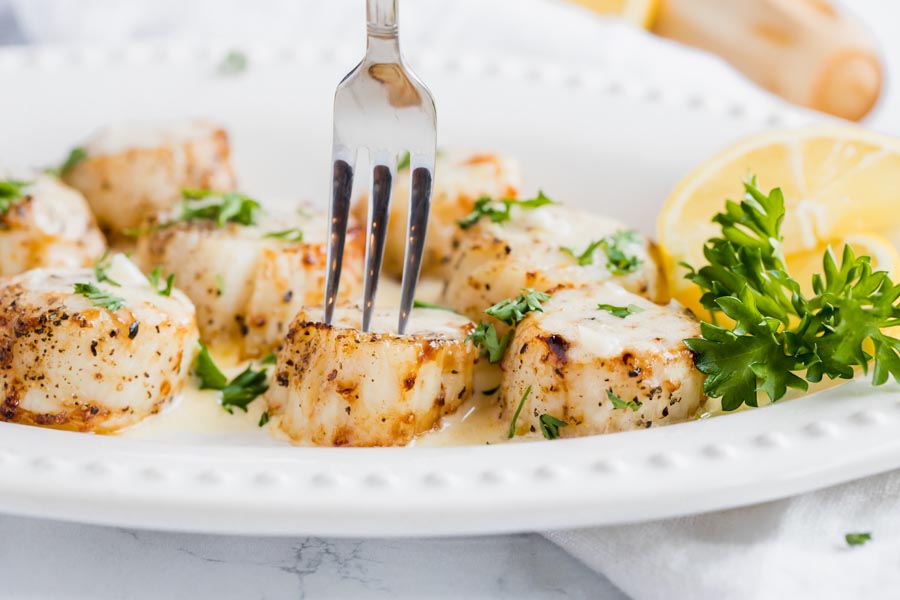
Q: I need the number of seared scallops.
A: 8